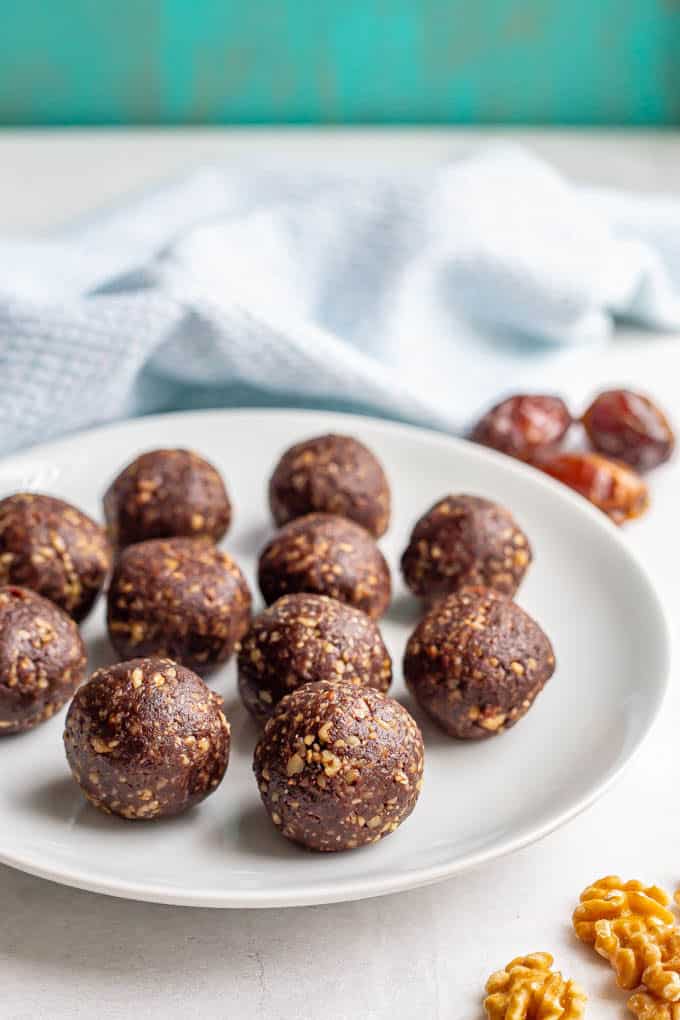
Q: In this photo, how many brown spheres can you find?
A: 11